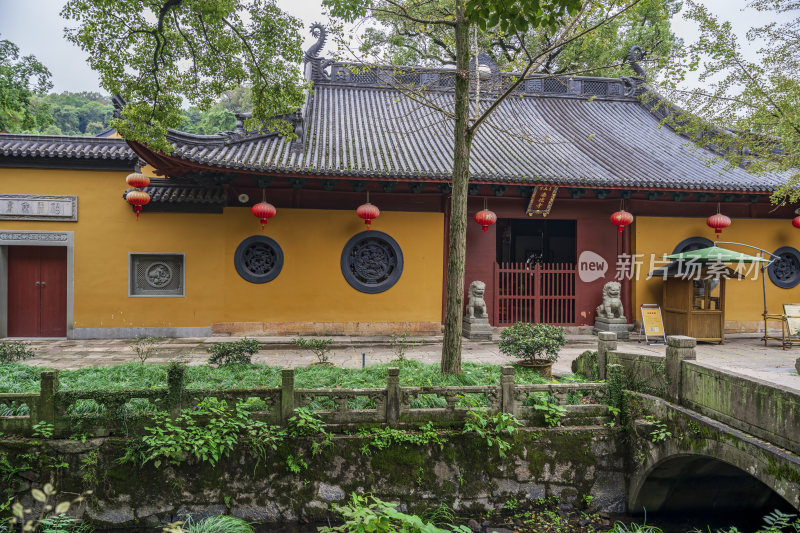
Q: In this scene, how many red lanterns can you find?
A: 8